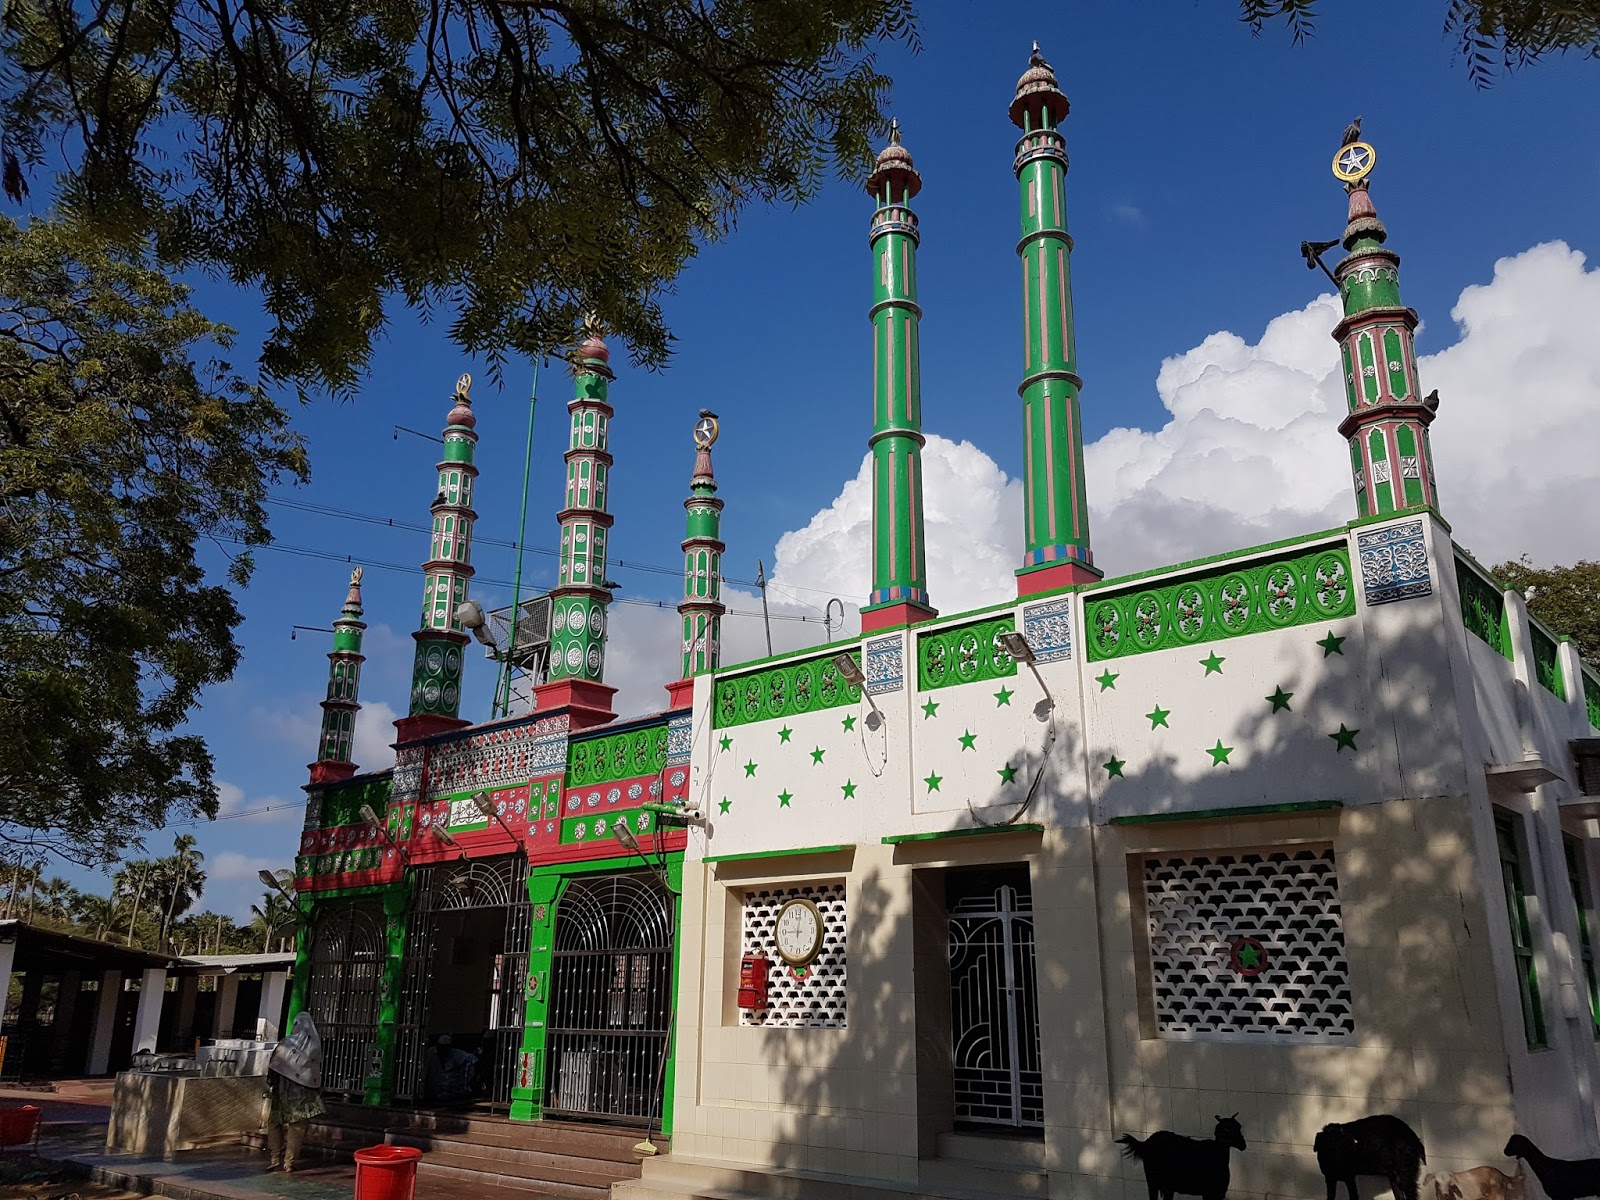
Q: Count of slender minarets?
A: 7